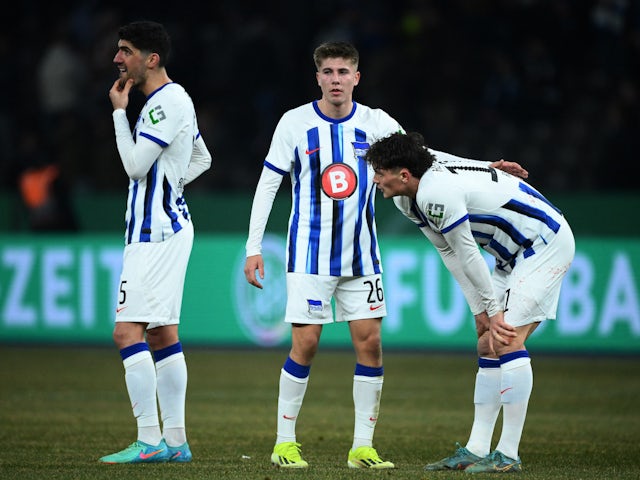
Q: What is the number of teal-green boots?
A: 4